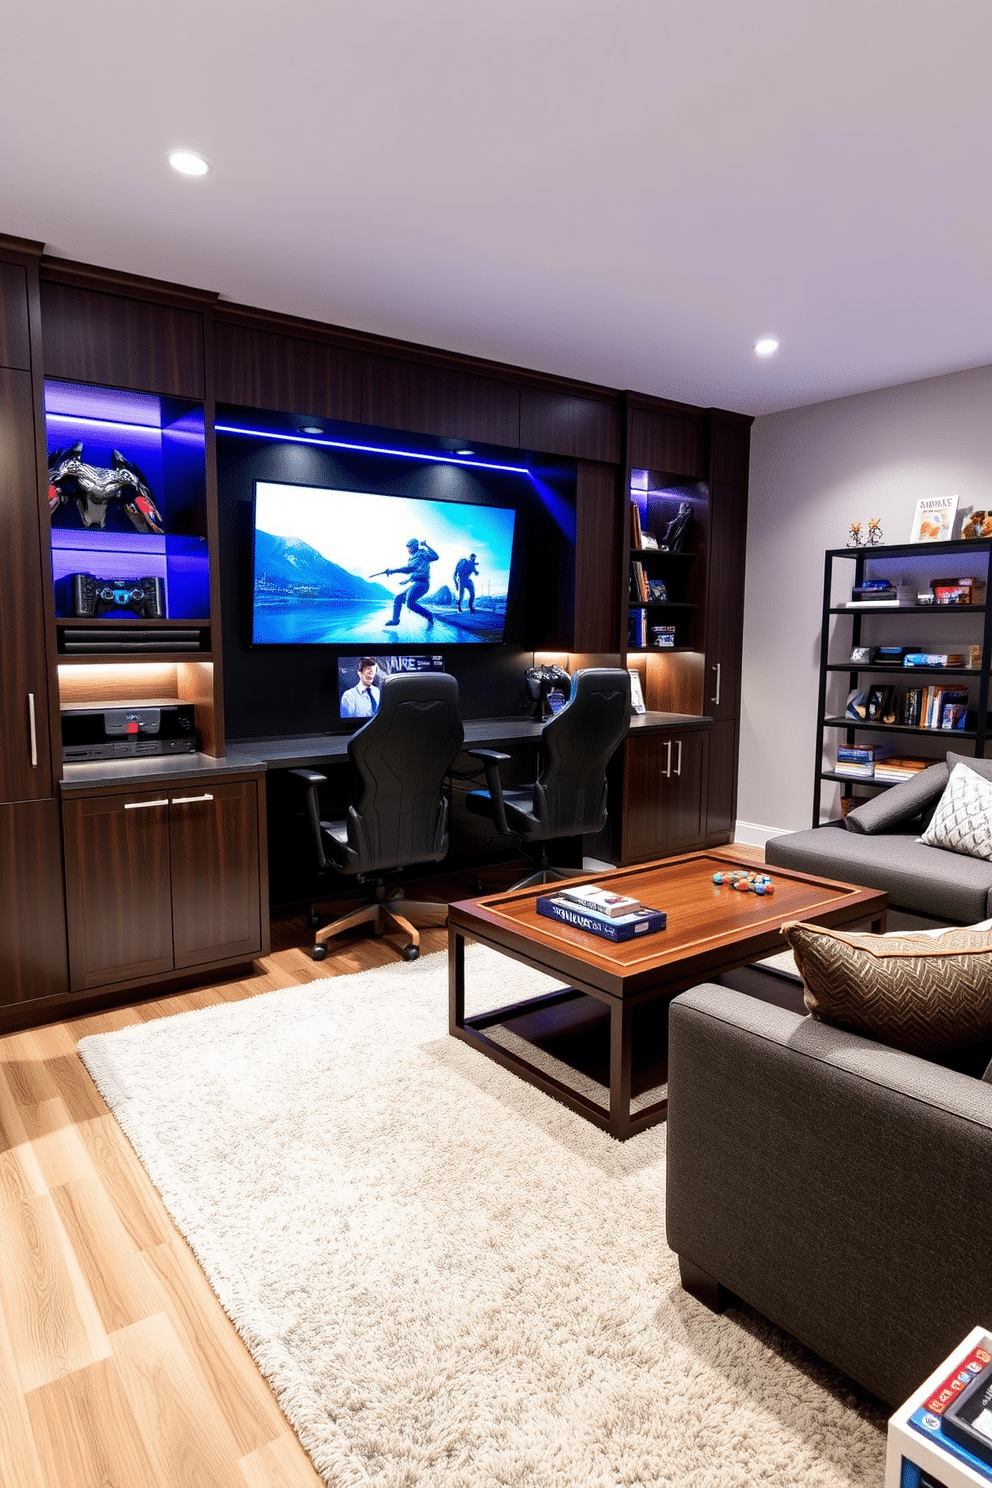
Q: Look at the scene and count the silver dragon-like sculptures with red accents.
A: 1